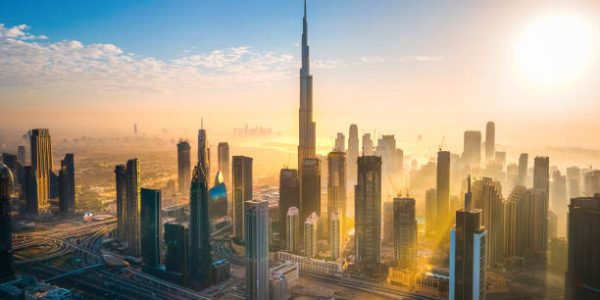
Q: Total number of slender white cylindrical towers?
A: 3